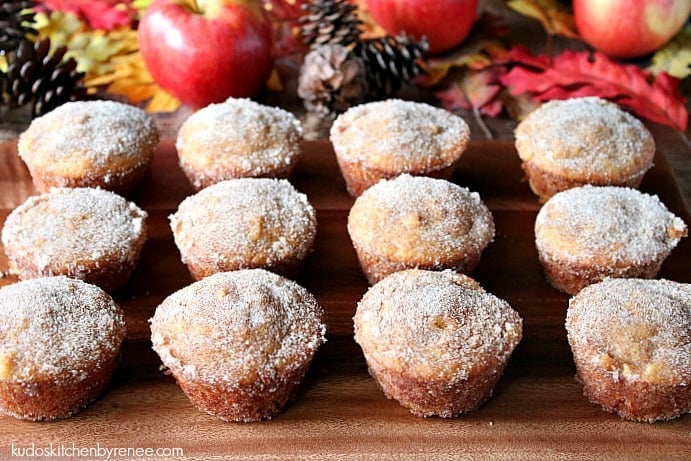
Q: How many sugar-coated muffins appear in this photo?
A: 12